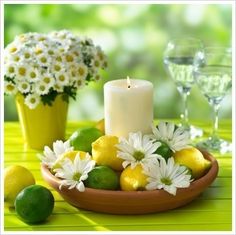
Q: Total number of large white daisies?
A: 5